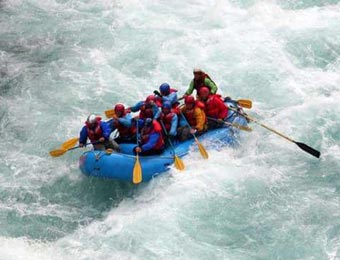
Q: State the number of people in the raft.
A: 9